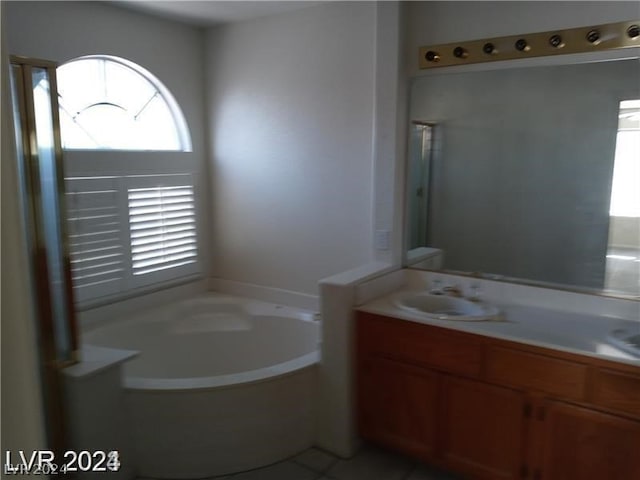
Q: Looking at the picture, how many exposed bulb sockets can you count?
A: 7